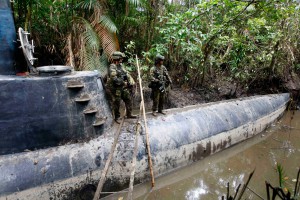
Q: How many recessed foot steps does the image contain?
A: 4